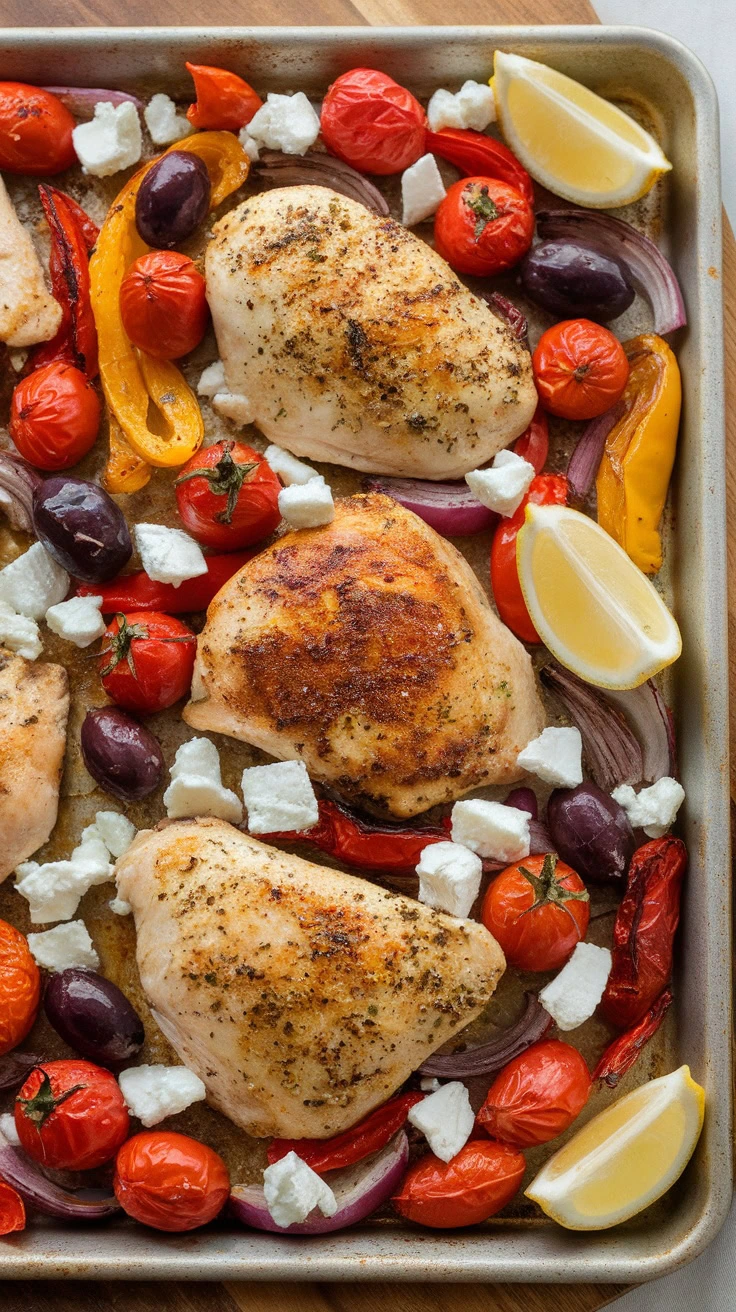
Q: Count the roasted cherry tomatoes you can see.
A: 14